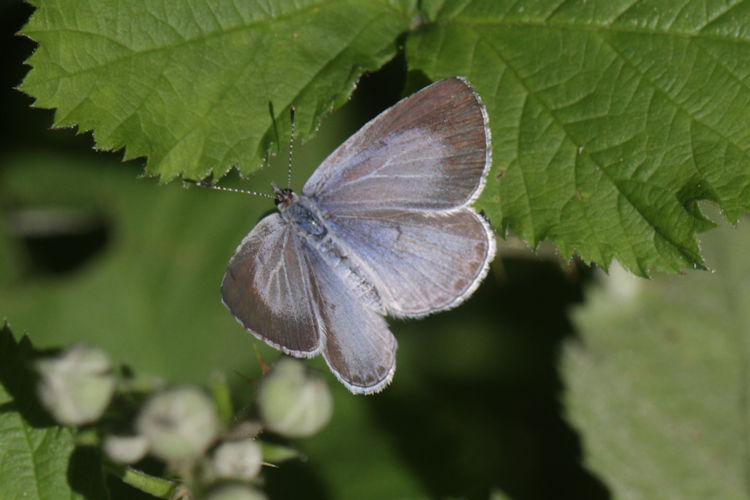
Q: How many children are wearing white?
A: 0